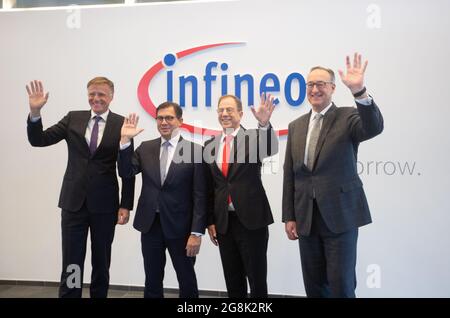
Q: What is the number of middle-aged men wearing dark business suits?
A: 4